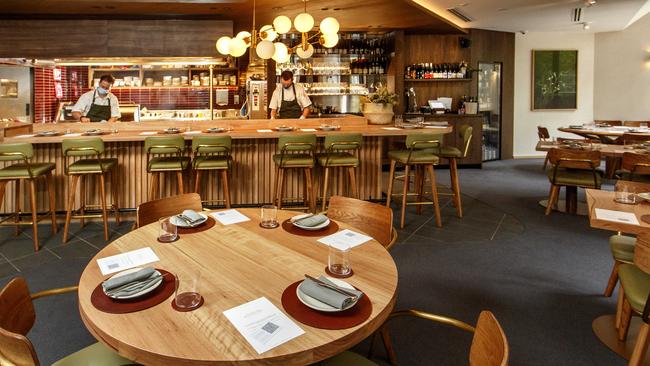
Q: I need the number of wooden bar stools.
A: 8